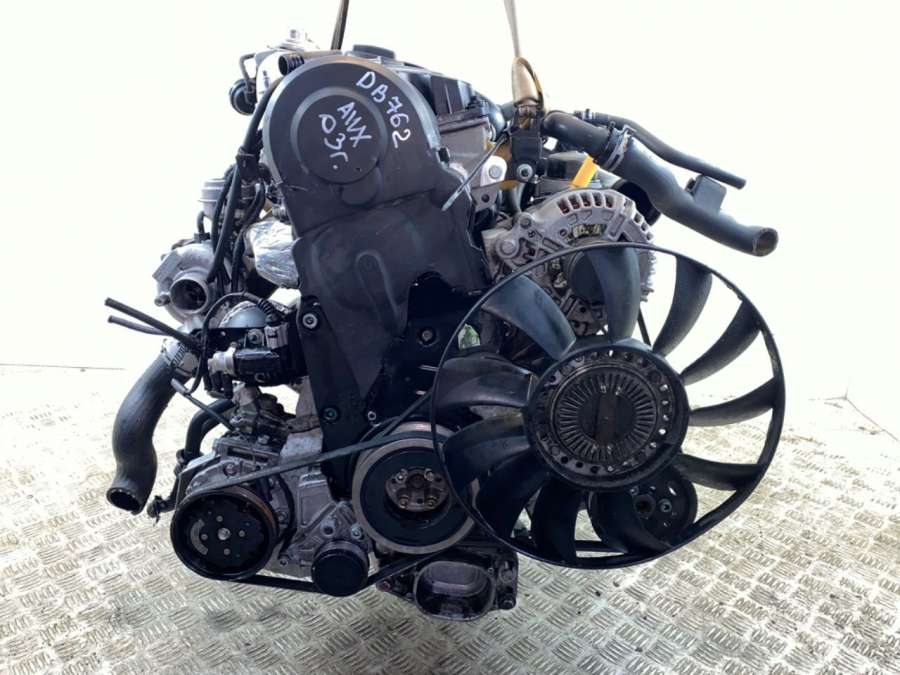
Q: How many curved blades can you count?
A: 11